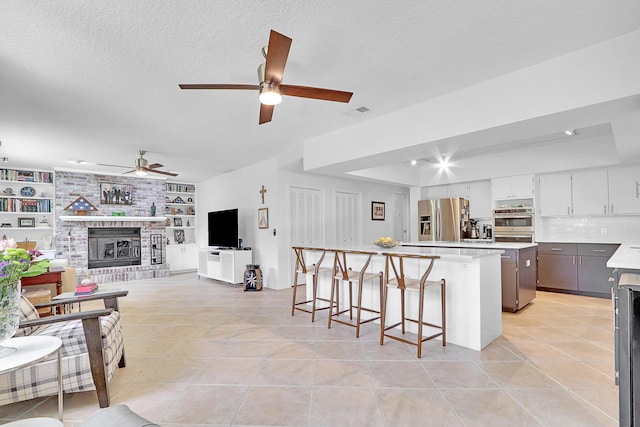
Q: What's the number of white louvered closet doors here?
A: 2